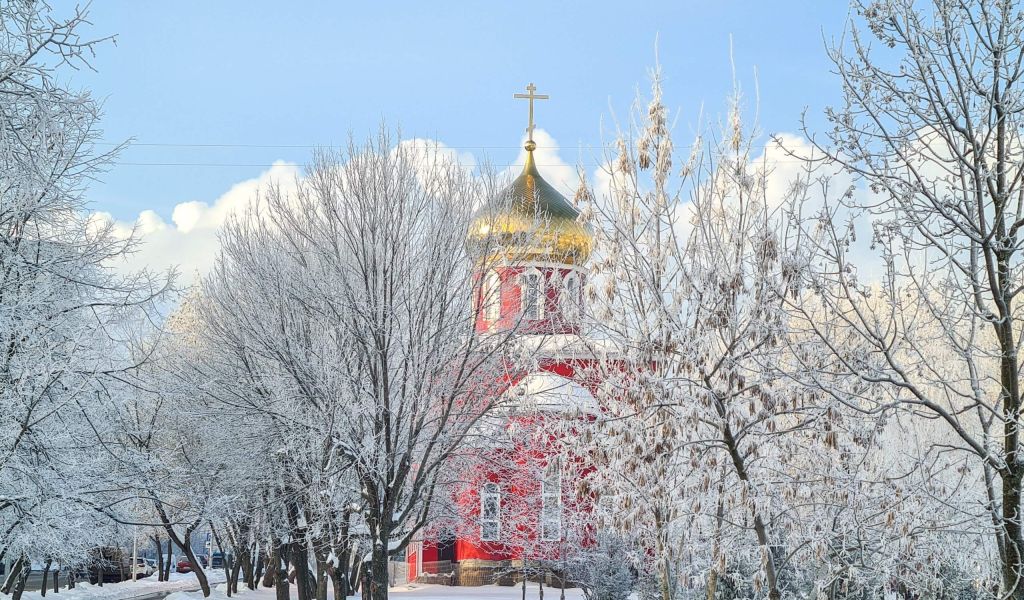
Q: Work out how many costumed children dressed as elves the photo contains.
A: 0